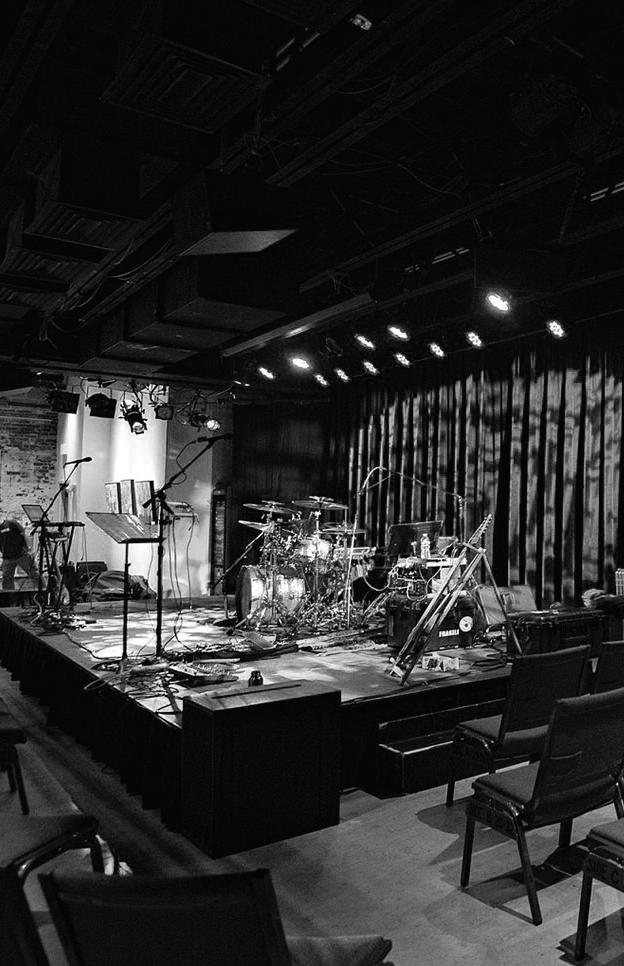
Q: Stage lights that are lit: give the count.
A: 12